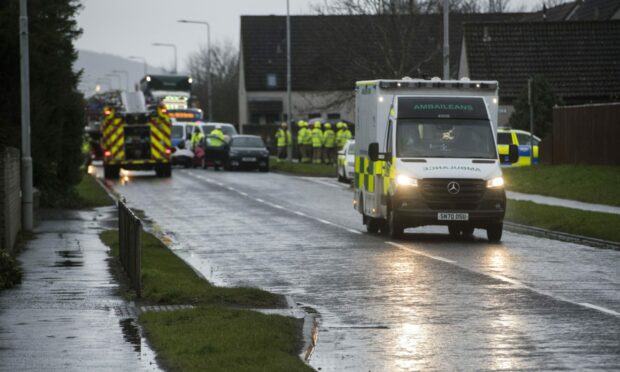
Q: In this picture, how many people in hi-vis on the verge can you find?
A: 7